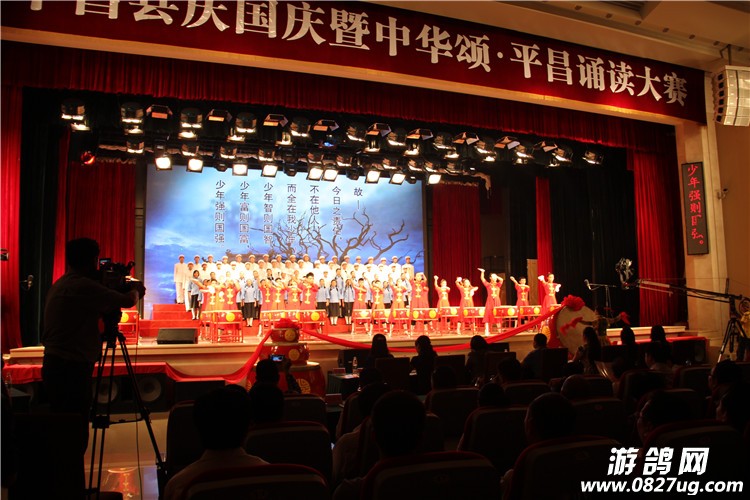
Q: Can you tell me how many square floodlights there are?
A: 9